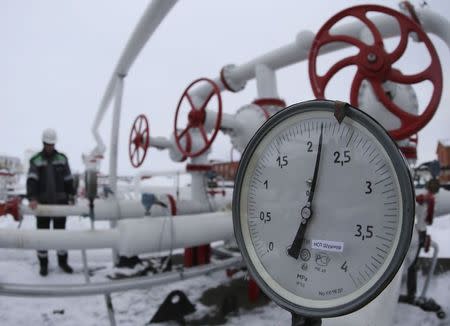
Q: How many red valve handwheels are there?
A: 3